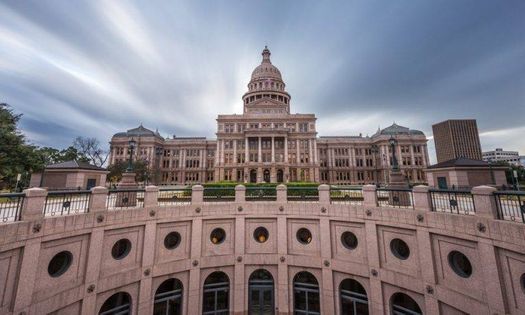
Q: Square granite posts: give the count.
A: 10